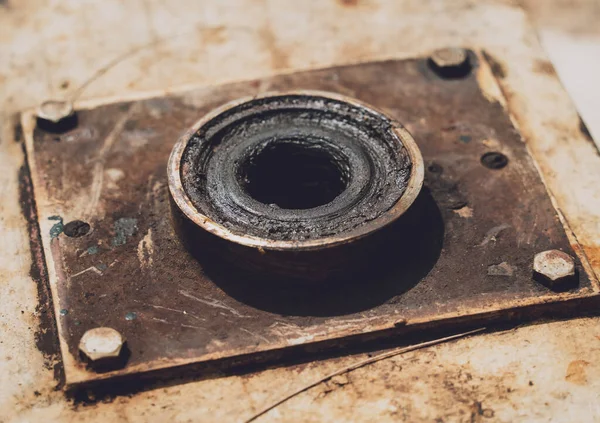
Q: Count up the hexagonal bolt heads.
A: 4